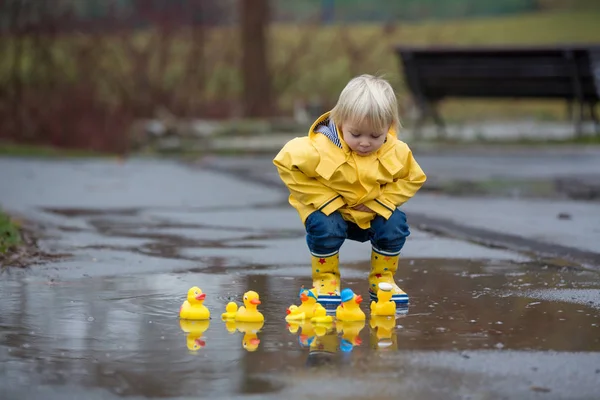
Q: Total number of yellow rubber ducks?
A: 8